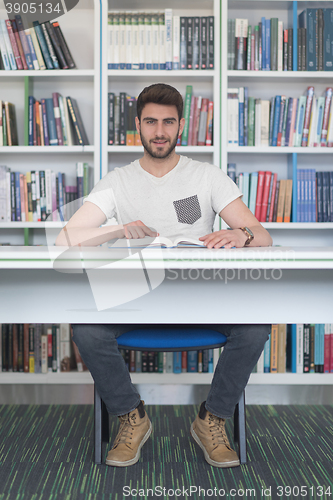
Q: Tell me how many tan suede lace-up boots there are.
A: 2